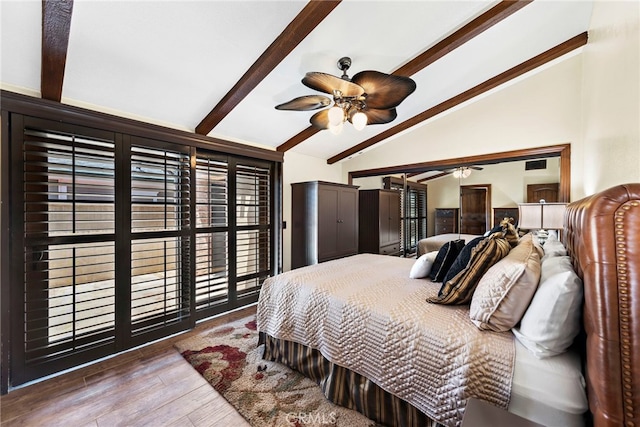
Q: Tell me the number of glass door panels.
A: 4